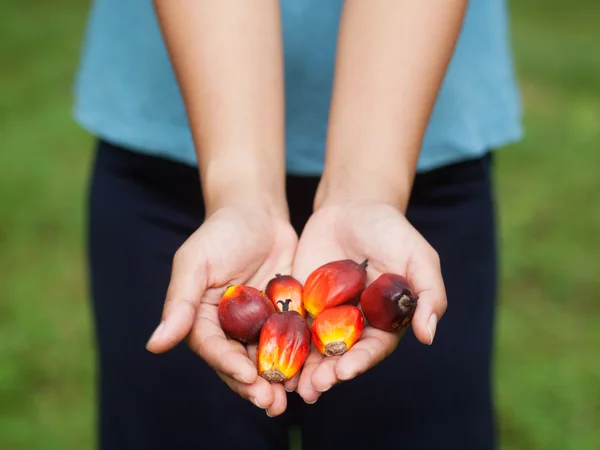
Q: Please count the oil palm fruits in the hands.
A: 6